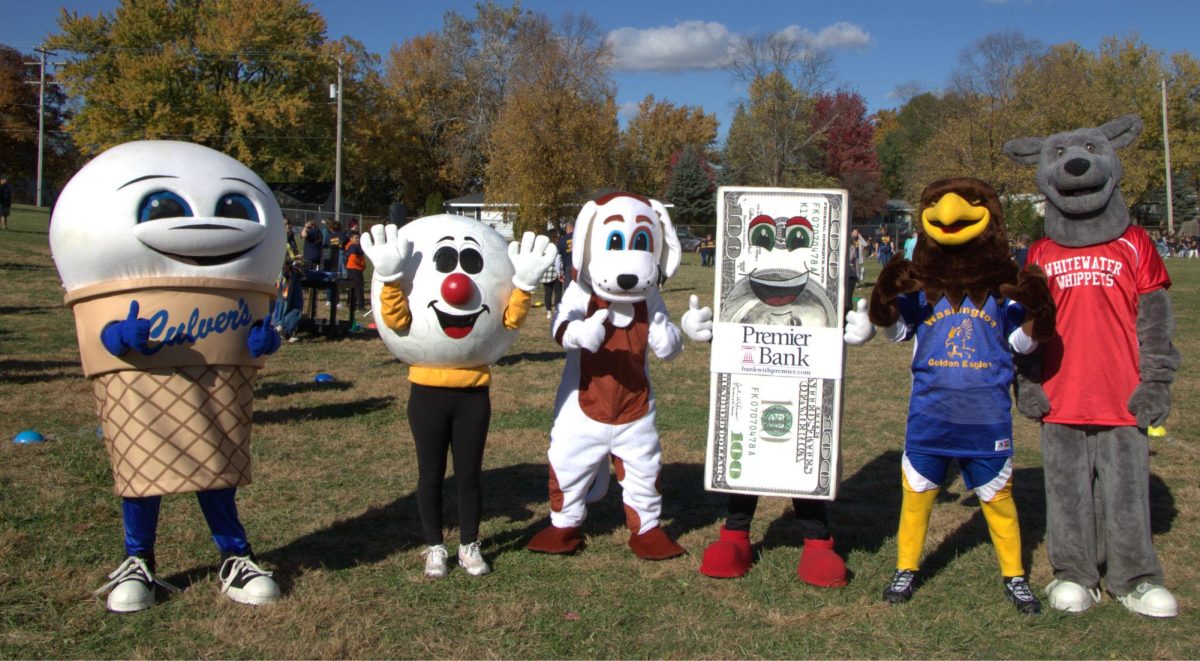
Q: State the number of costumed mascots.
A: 6